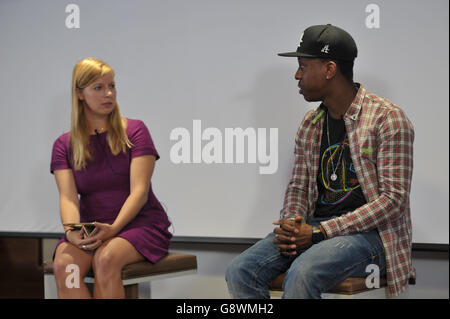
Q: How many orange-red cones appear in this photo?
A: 0